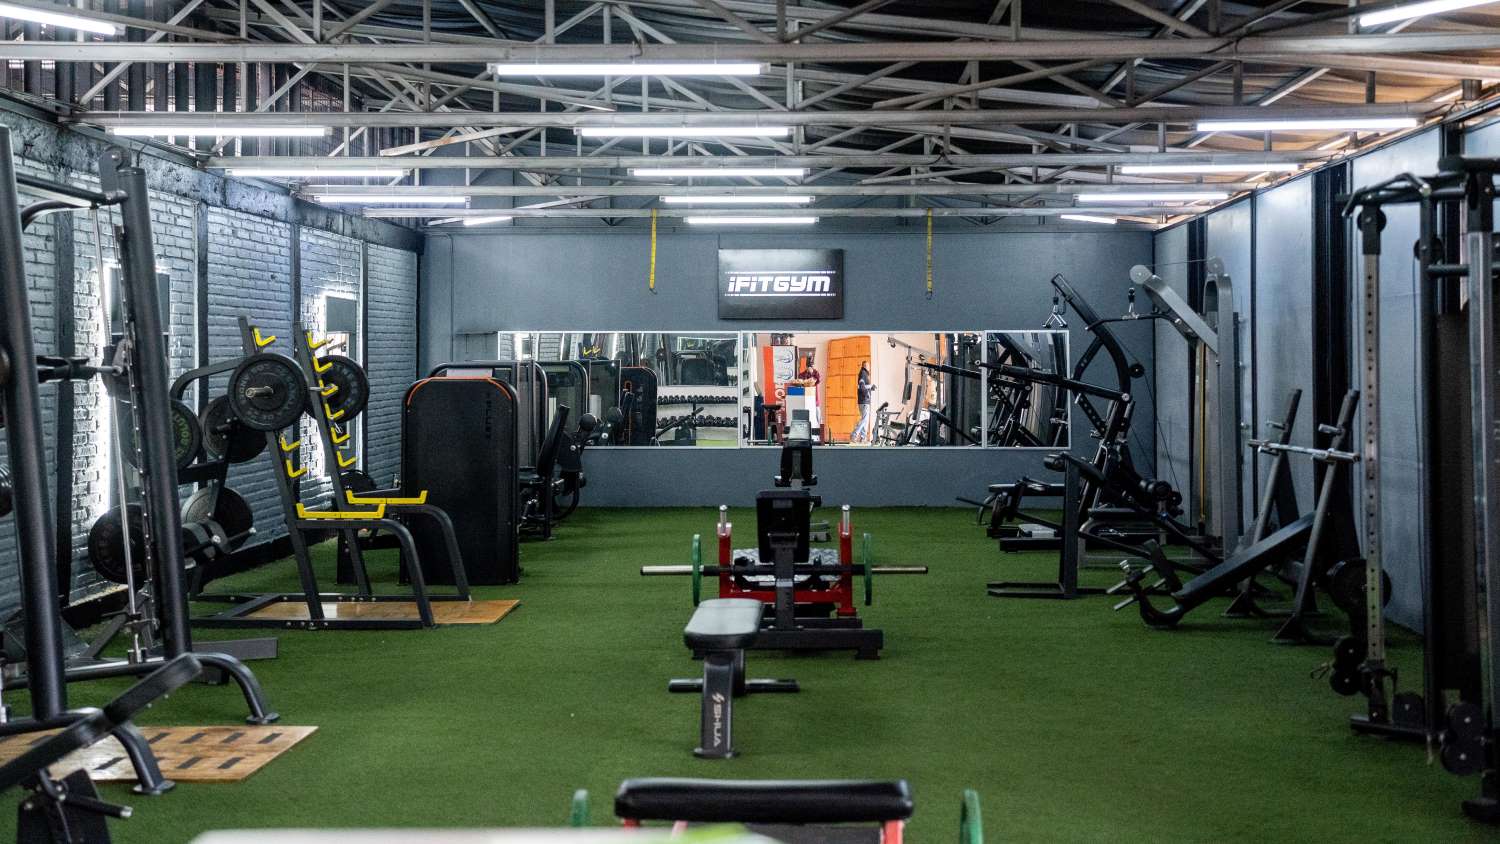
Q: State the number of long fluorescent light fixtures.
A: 15